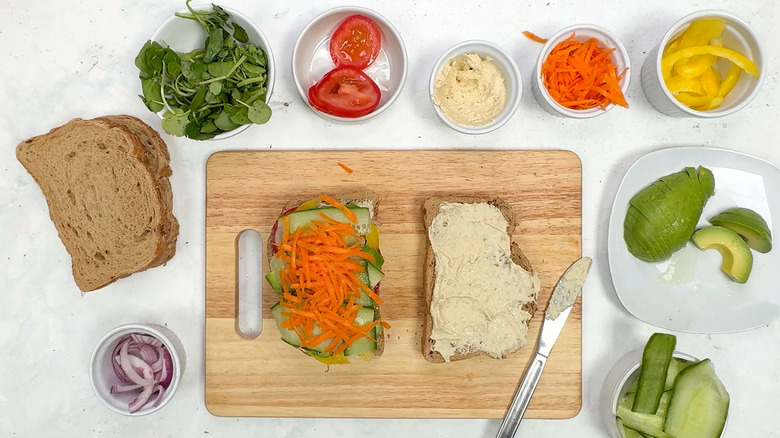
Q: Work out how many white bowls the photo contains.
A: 7